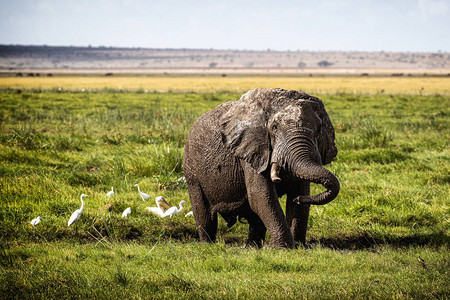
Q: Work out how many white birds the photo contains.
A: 8